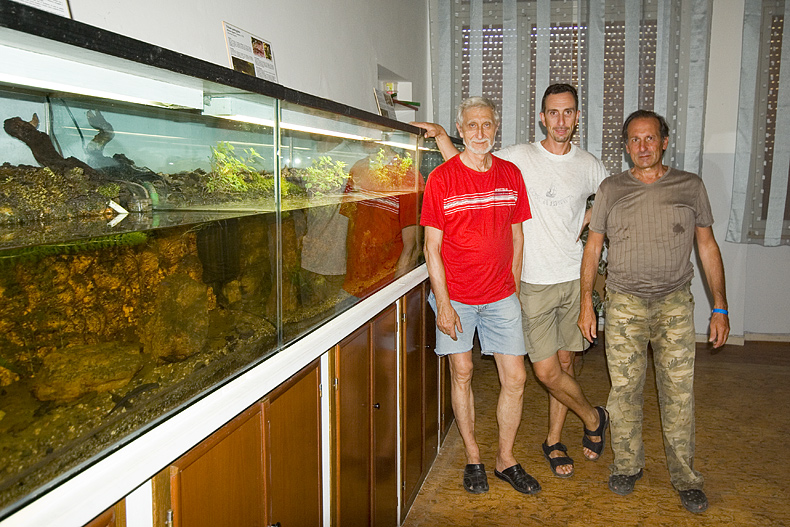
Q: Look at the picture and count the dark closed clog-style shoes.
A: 4